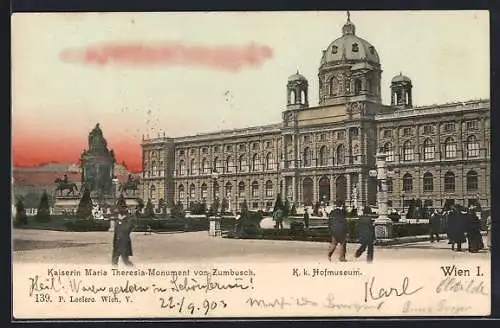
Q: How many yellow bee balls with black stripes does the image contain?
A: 0